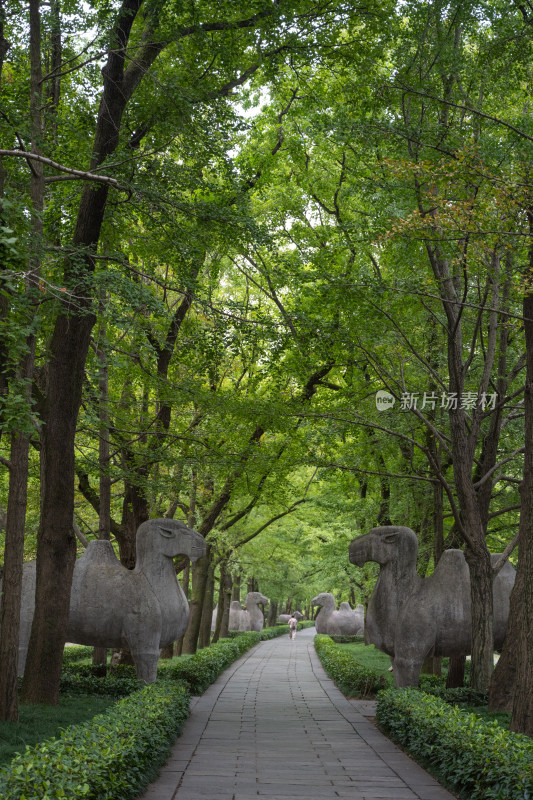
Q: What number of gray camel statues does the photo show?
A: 4